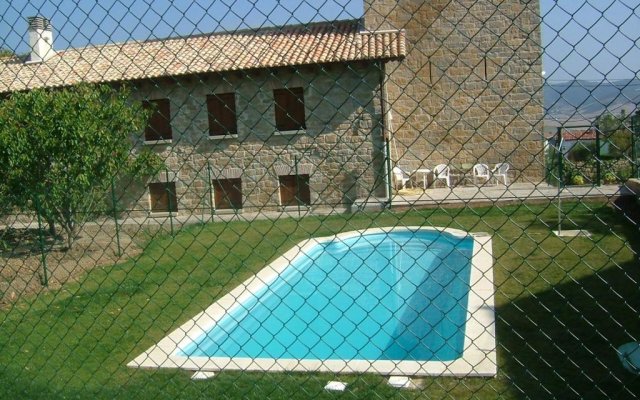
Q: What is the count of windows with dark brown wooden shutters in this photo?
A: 6